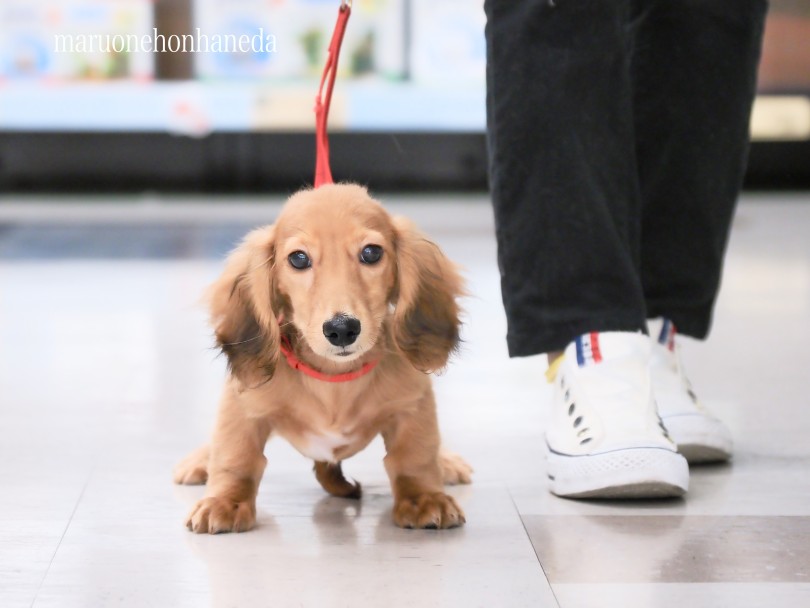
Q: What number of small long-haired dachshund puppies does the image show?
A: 1